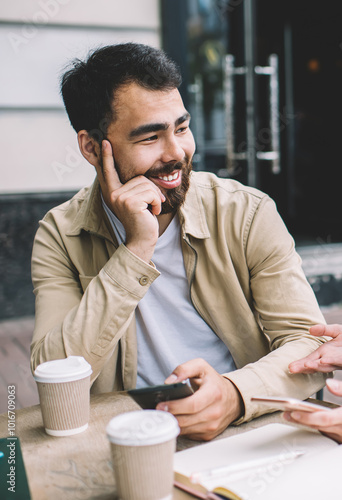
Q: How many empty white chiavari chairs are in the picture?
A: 0